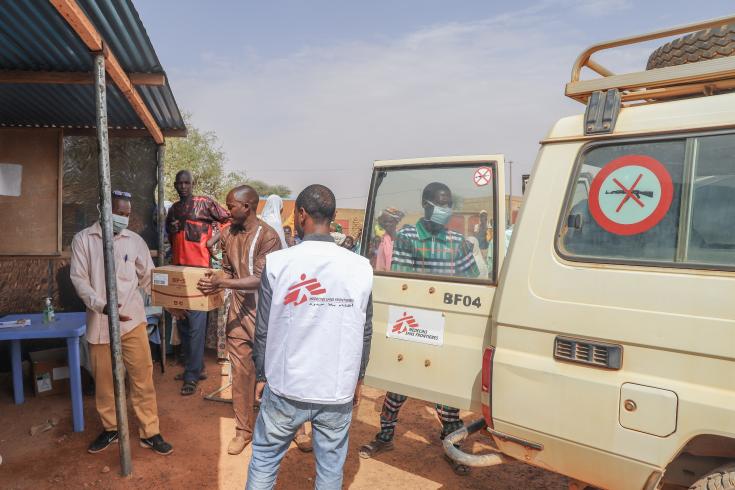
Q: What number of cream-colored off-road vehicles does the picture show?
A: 1